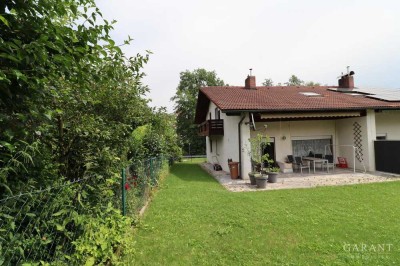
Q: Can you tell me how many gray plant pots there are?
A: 3